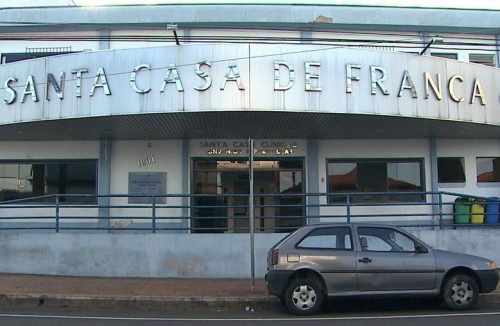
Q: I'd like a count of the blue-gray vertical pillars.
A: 4